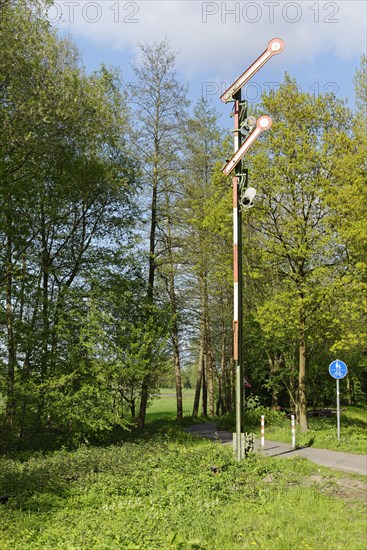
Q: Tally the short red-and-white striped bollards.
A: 2